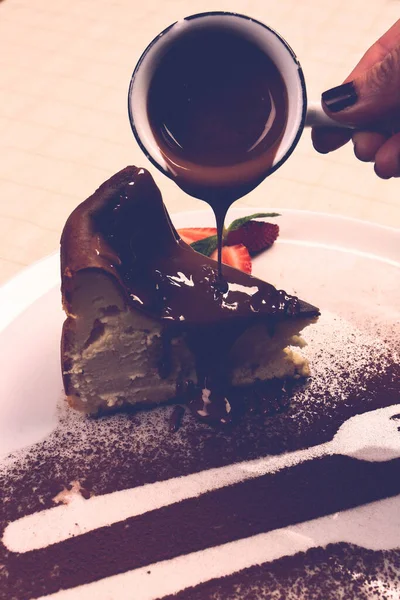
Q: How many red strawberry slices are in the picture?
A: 3